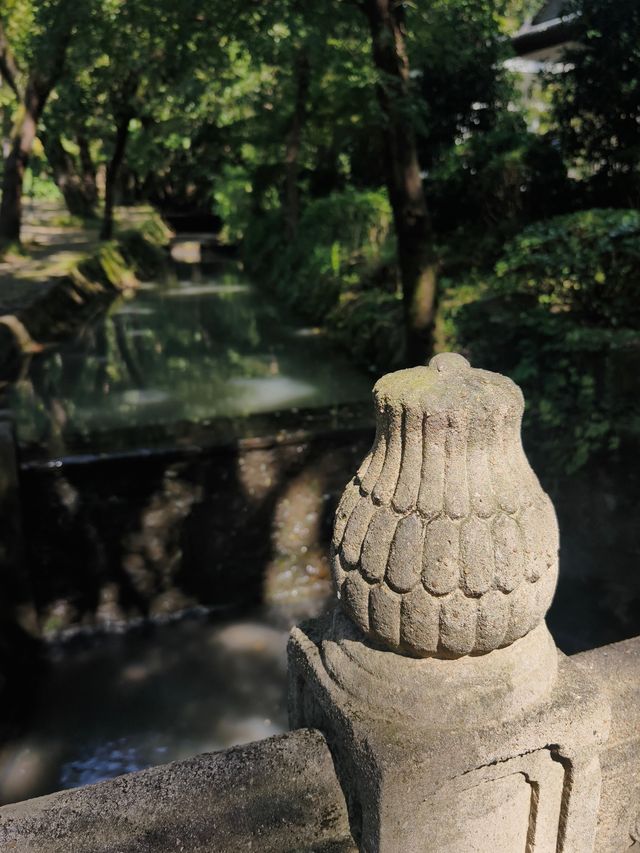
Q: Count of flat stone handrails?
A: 2